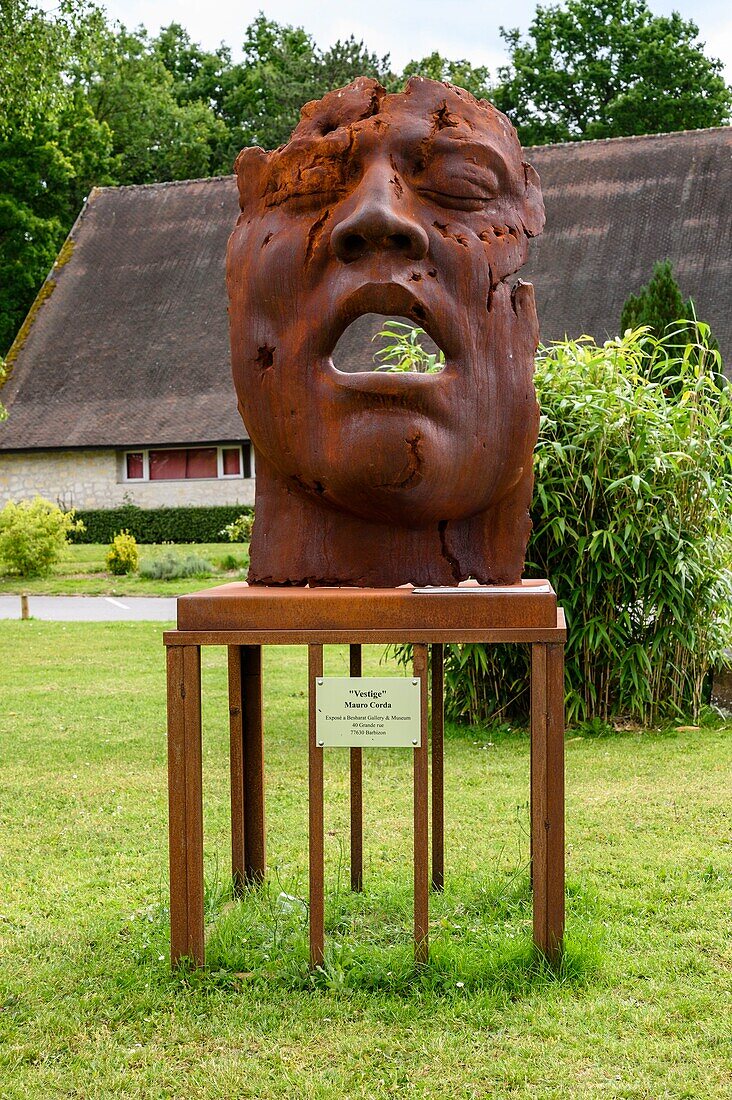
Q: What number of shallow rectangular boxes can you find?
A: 1